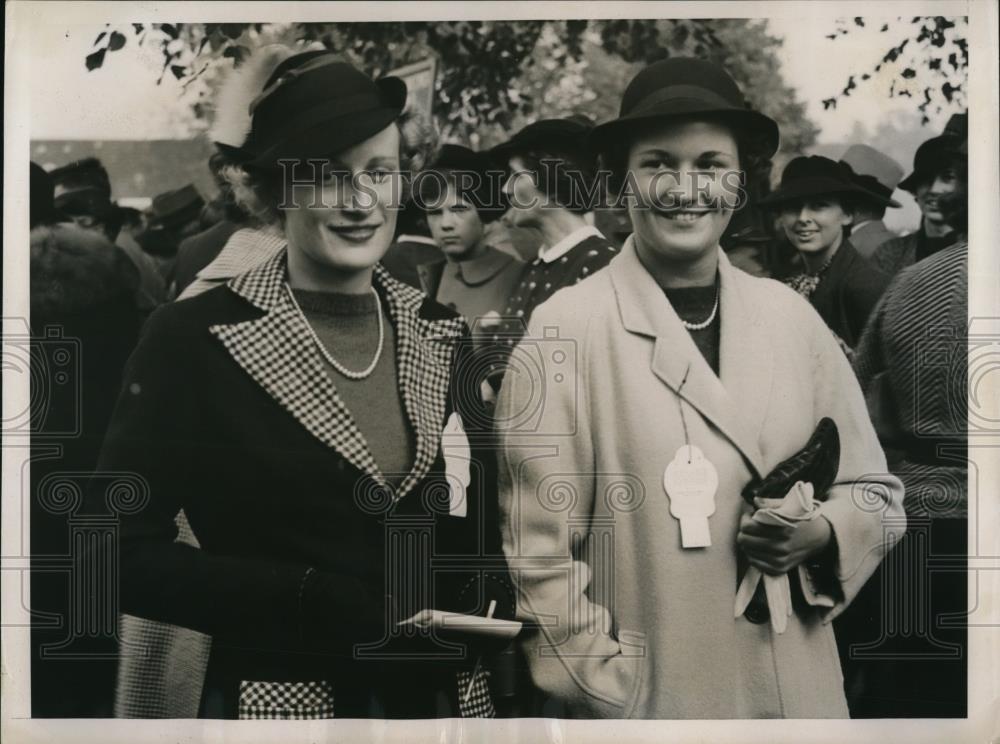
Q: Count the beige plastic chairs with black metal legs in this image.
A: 0